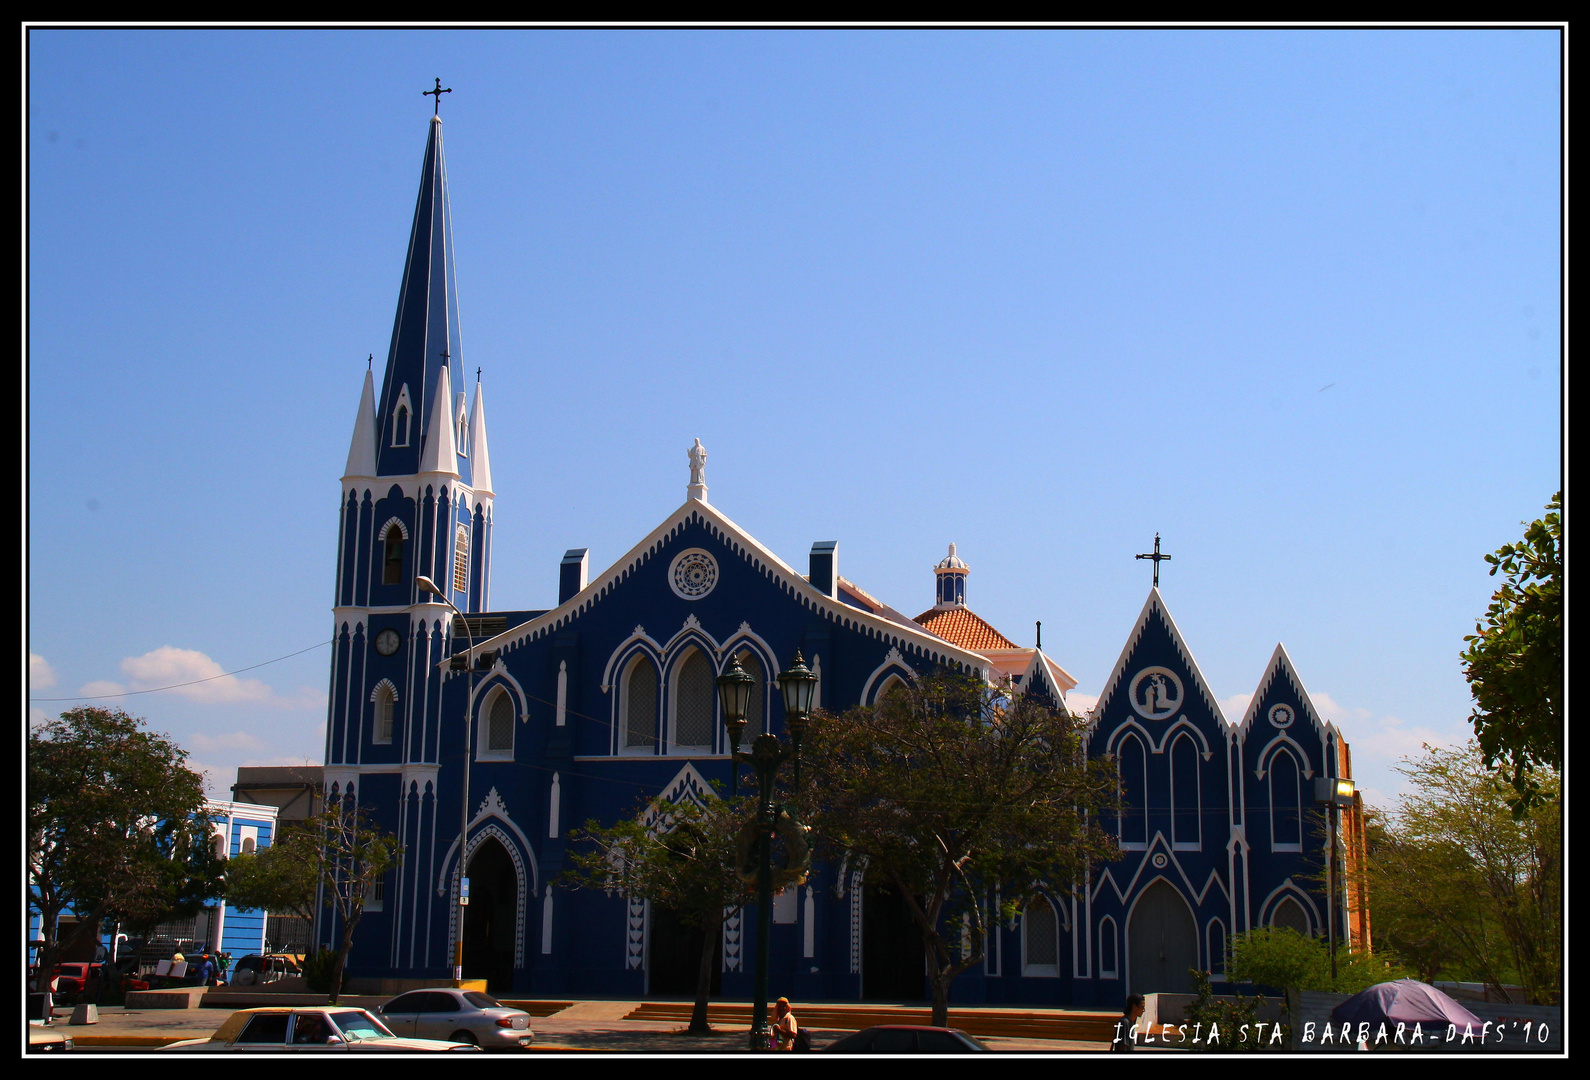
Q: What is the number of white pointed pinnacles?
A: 3